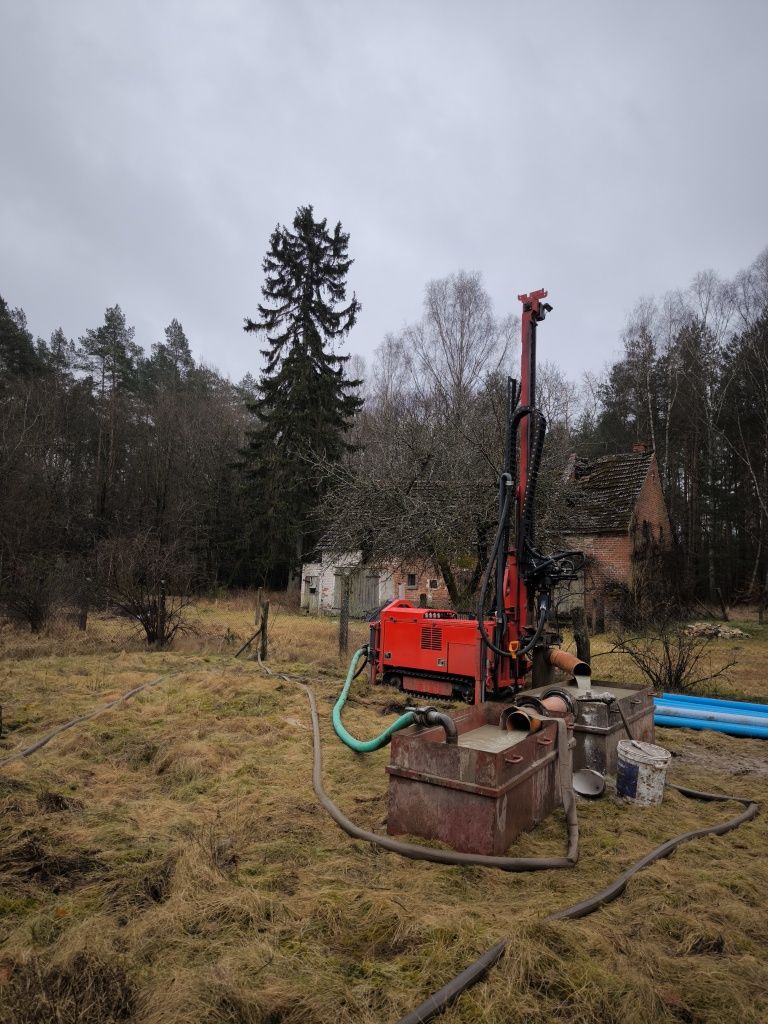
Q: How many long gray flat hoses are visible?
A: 3